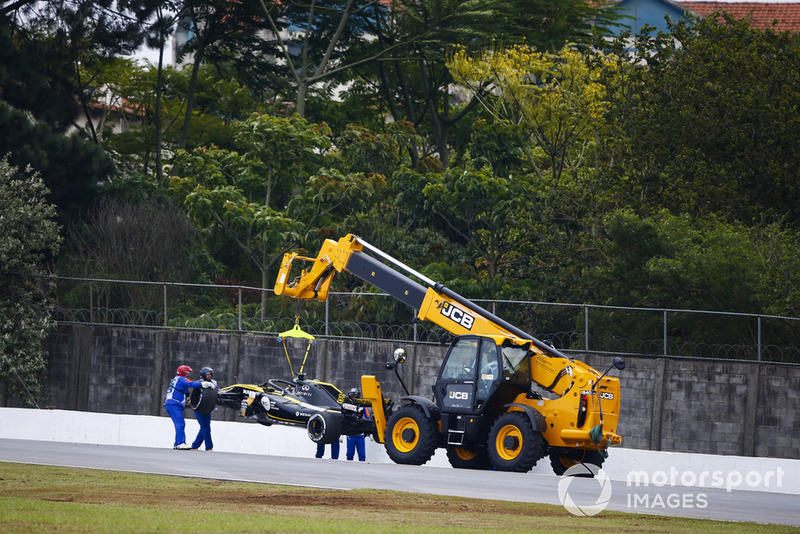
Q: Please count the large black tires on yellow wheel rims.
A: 4